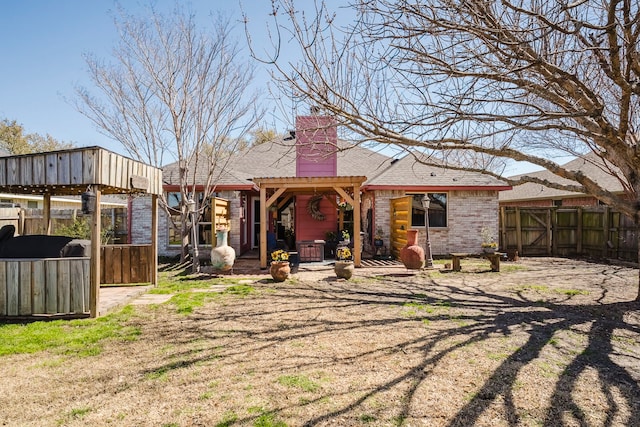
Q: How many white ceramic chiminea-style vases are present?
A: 1